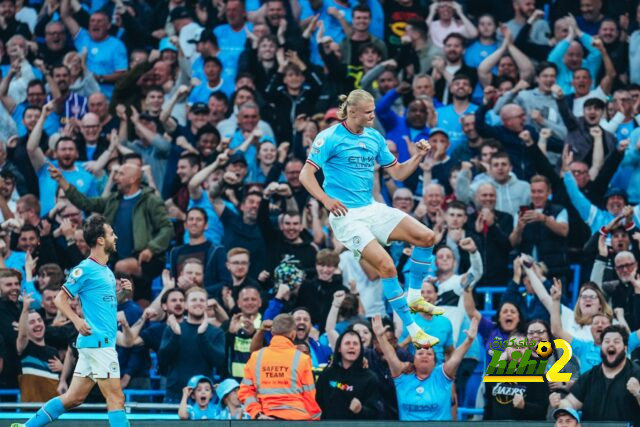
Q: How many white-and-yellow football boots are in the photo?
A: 2